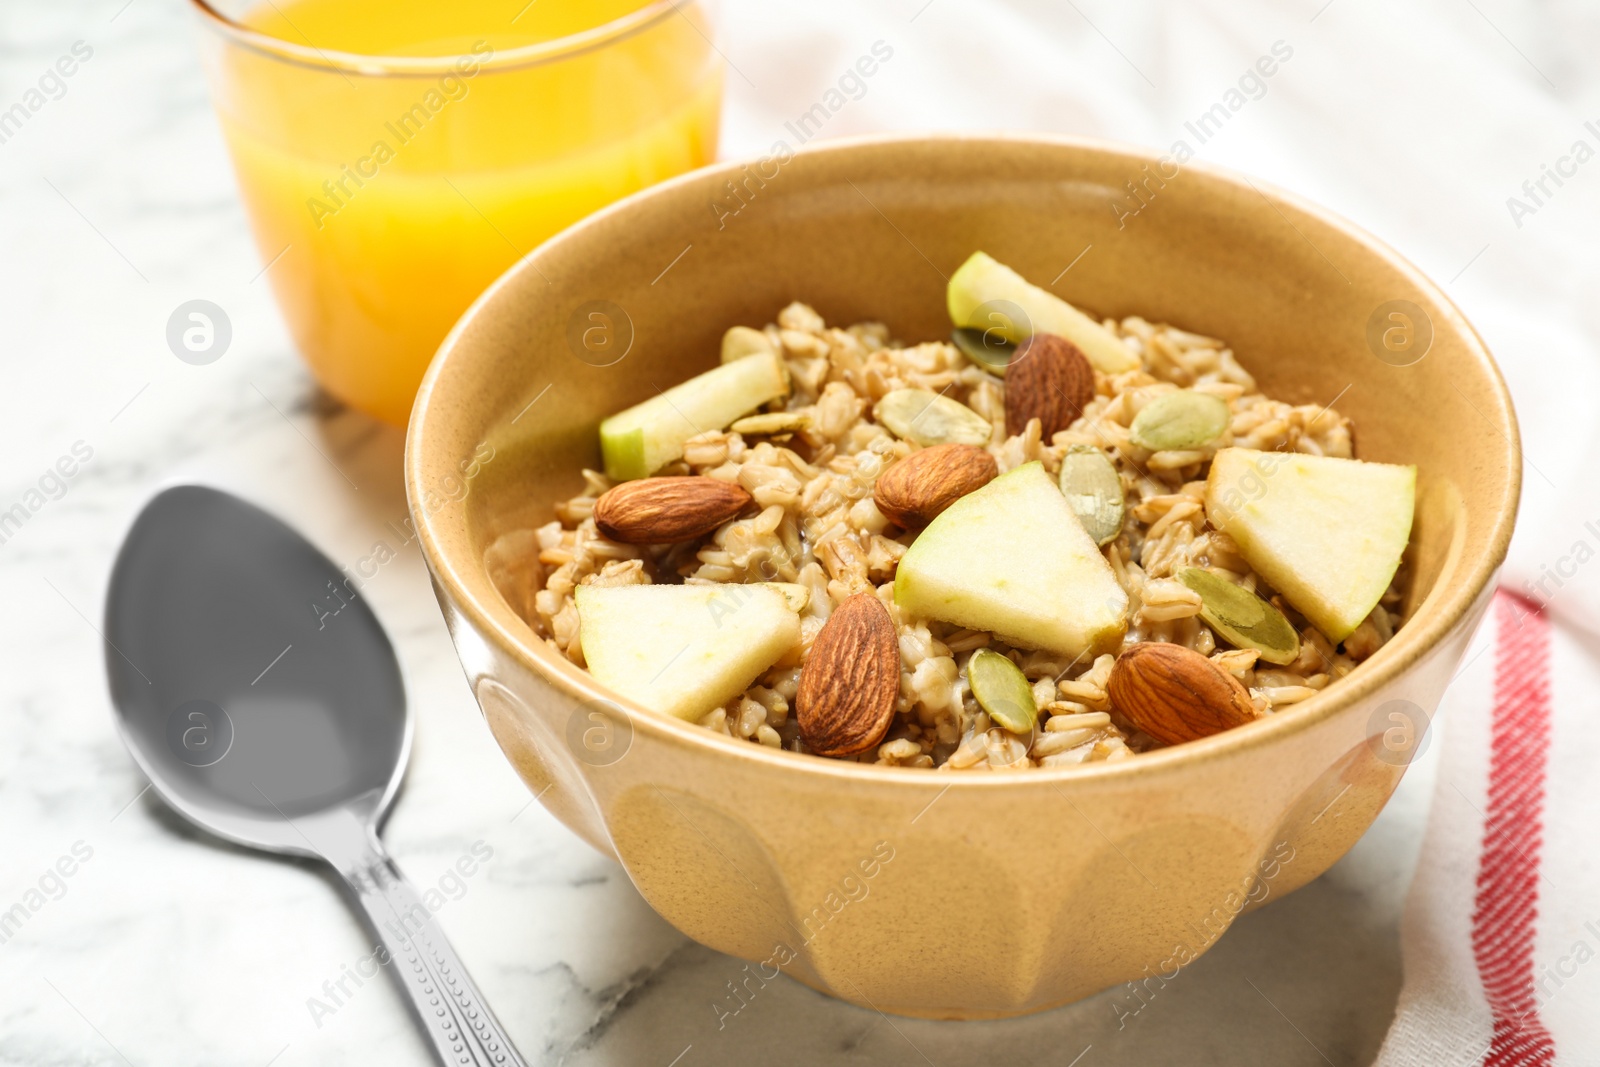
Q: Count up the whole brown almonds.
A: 5